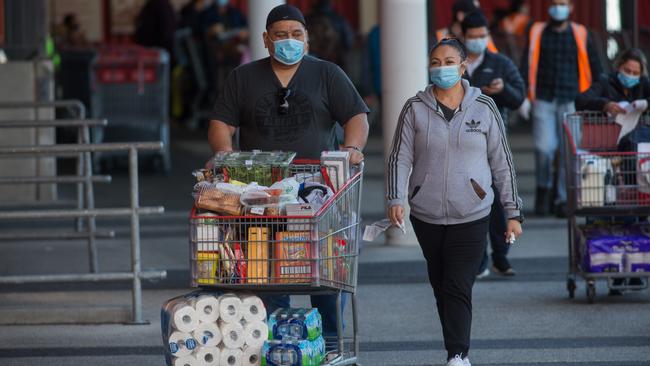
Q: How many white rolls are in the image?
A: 12